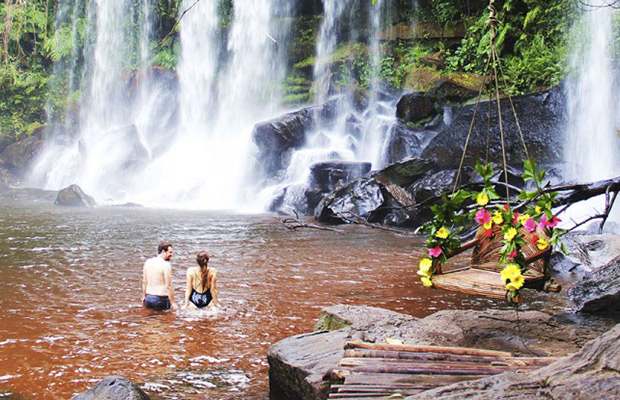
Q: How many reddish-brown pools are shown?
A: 1